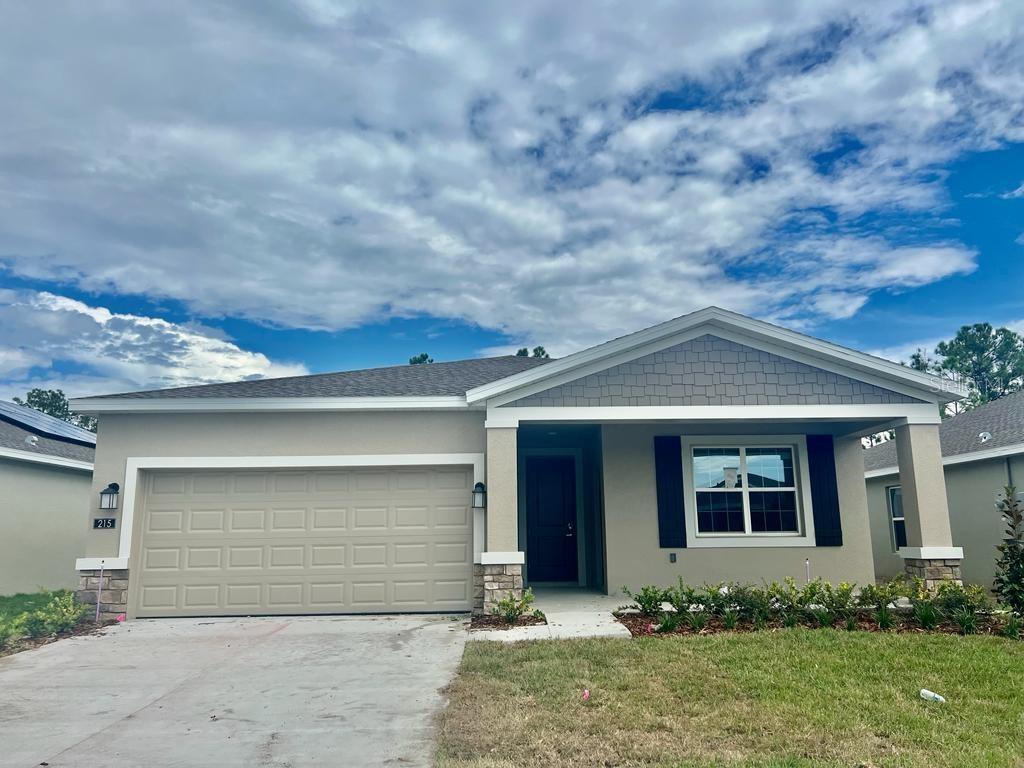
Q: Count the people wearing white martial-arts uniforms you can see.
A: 0